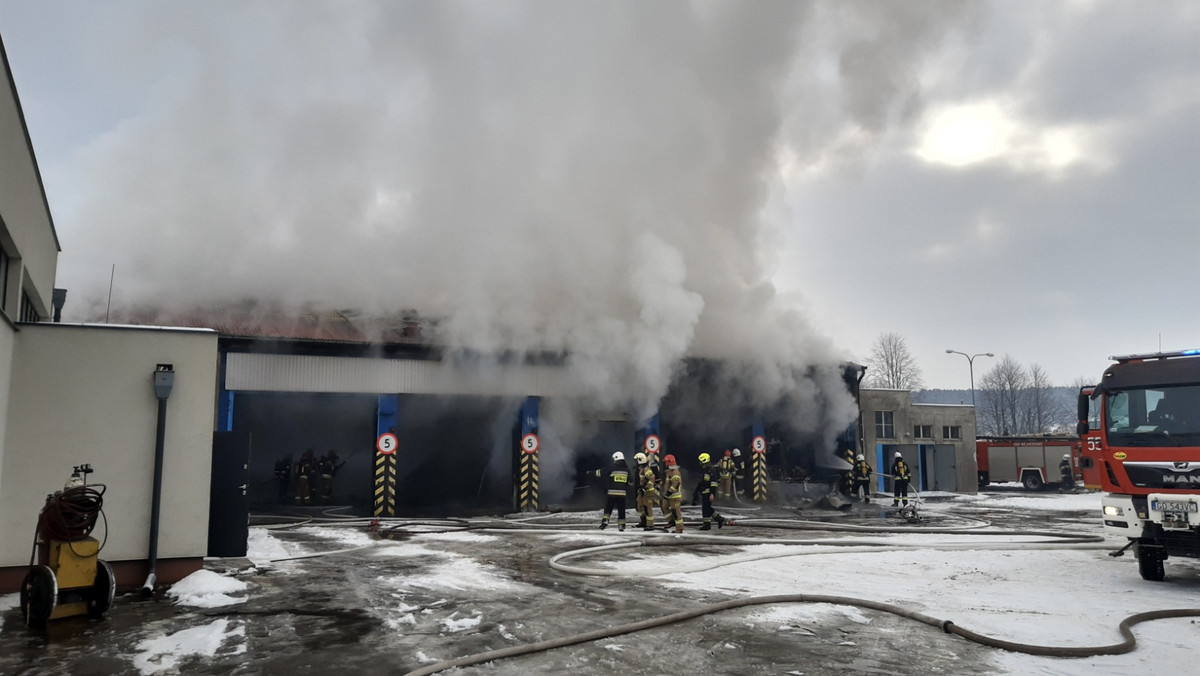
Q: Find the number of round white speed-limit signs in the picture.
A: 4